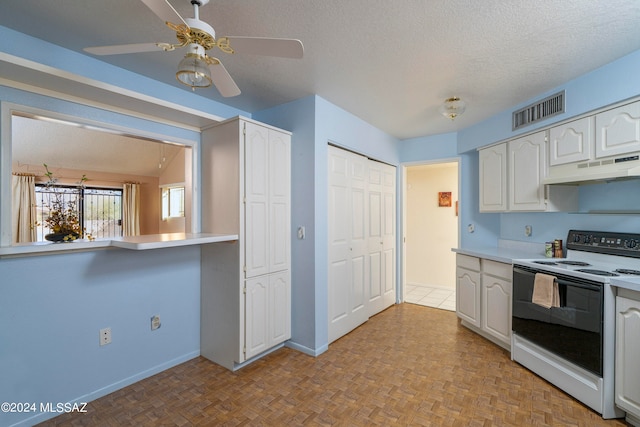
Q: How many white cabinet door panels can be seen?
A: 11